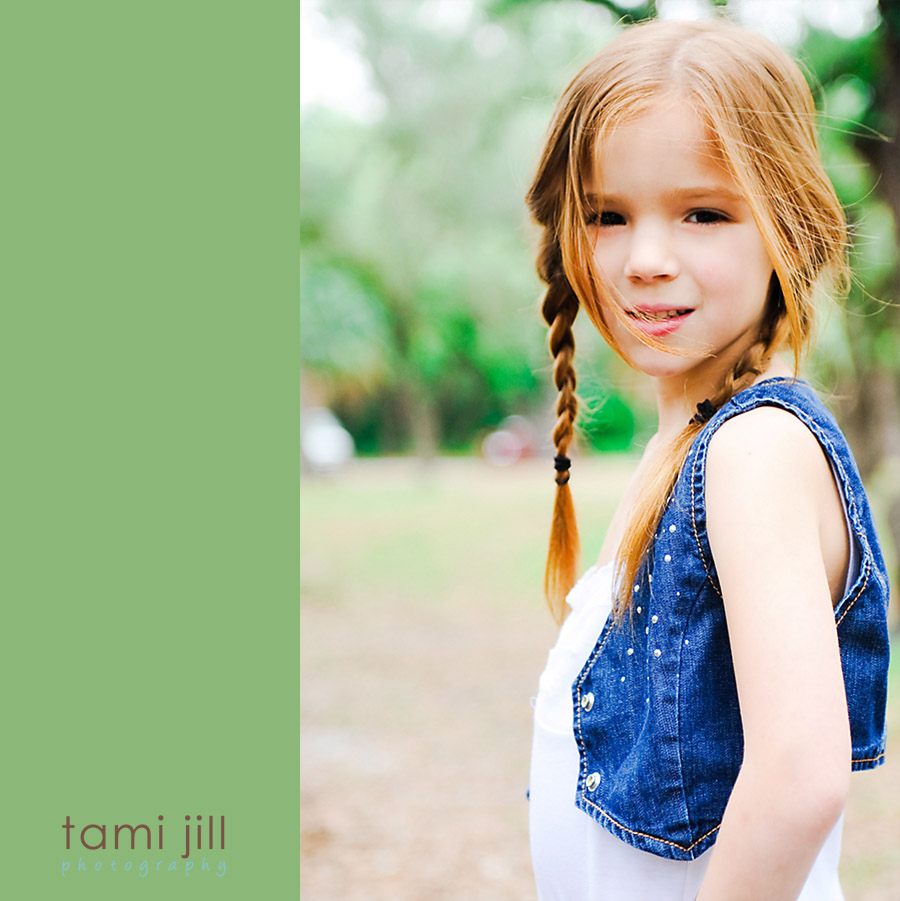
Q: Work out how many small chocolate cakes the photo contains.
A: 0